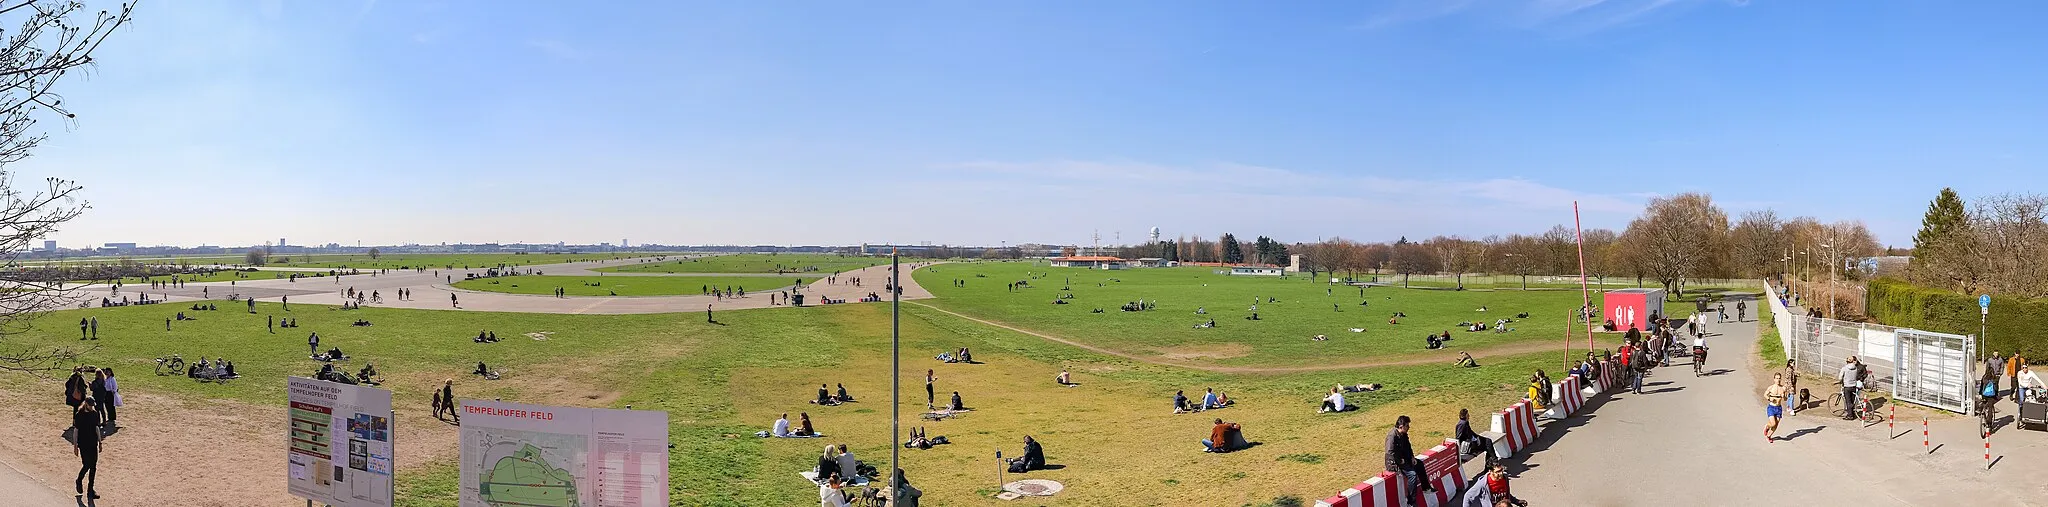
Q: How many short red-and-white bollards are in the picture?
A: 4